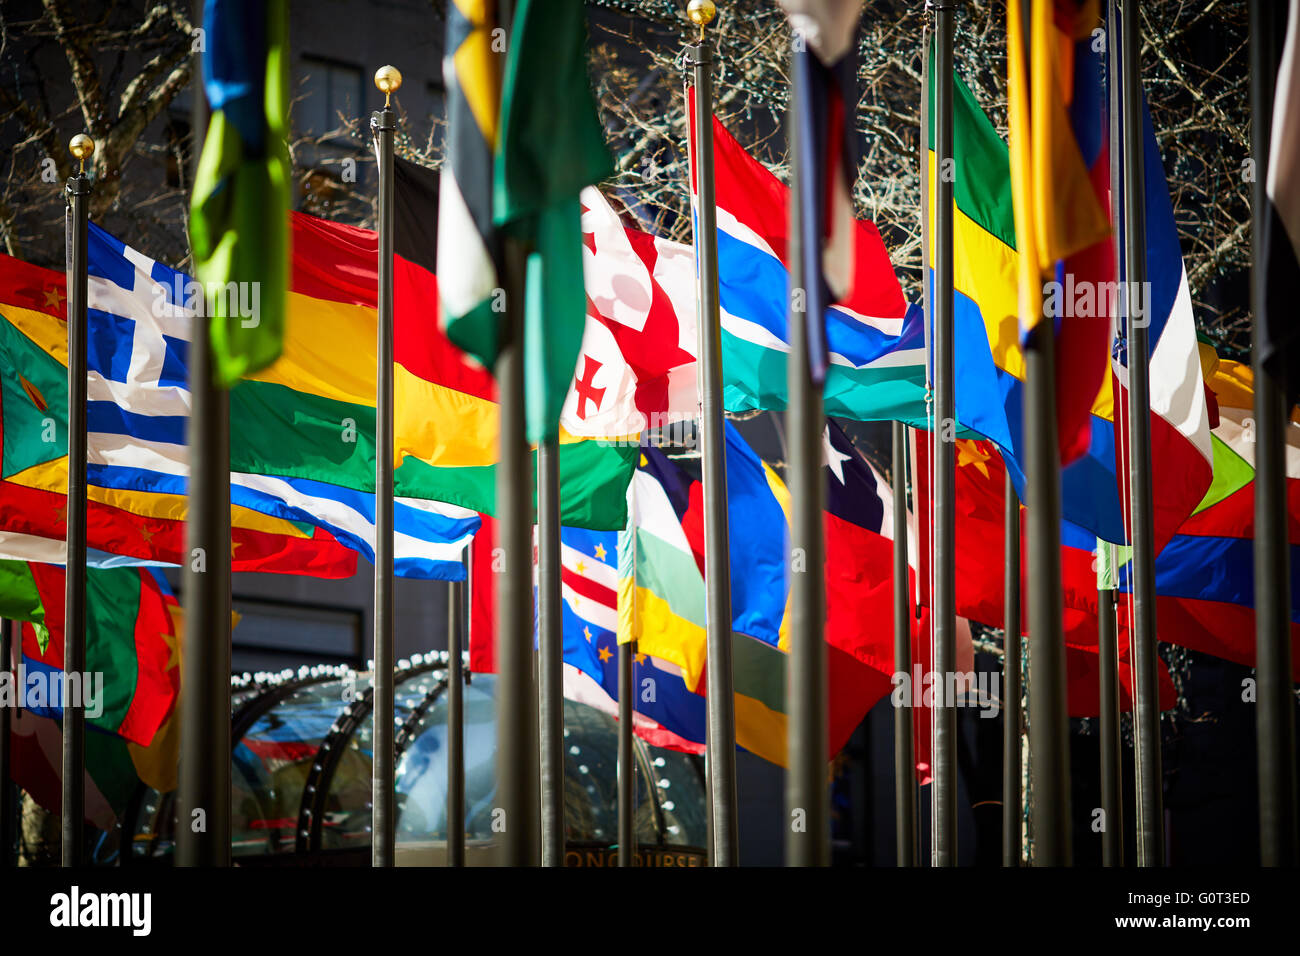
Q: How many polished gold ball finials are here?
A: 3